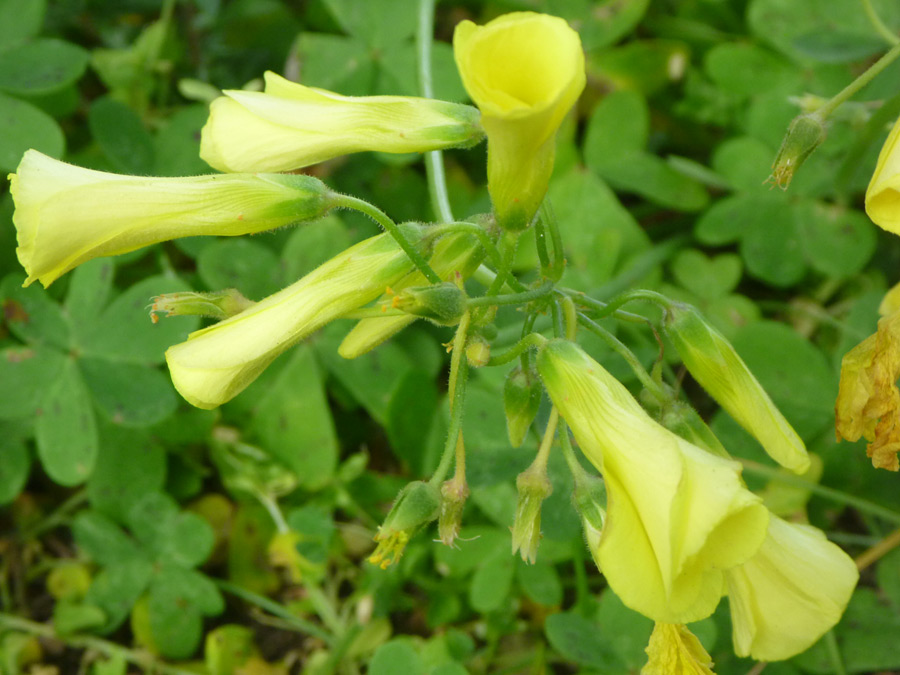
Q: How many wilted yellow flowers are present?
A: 2